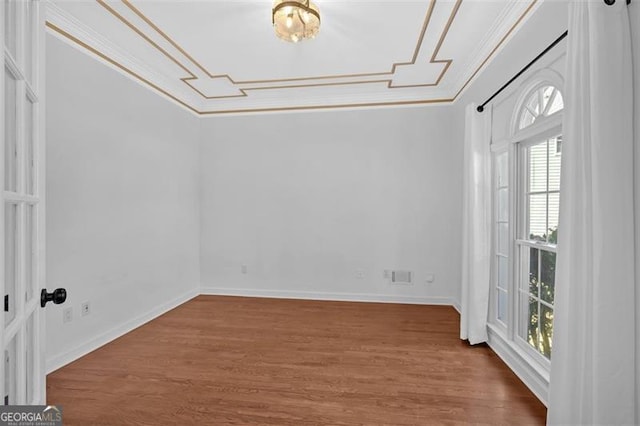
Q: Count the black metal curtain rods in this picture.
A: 1